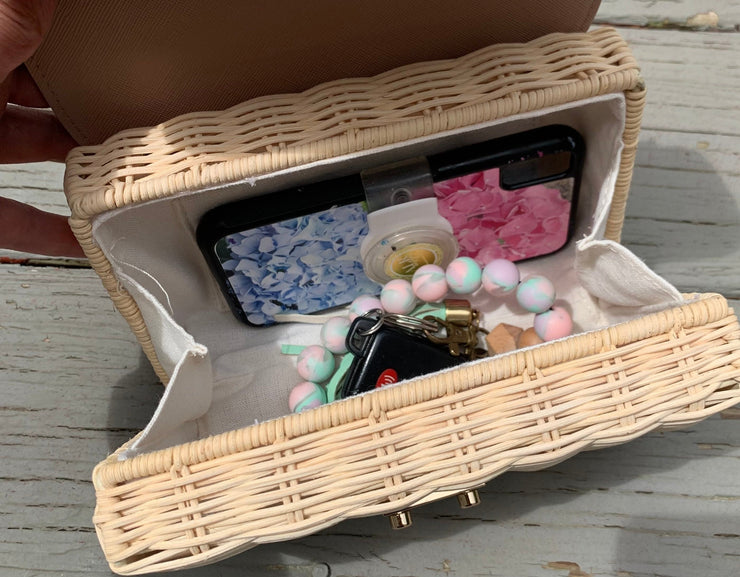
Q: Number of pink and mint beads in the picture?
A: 10